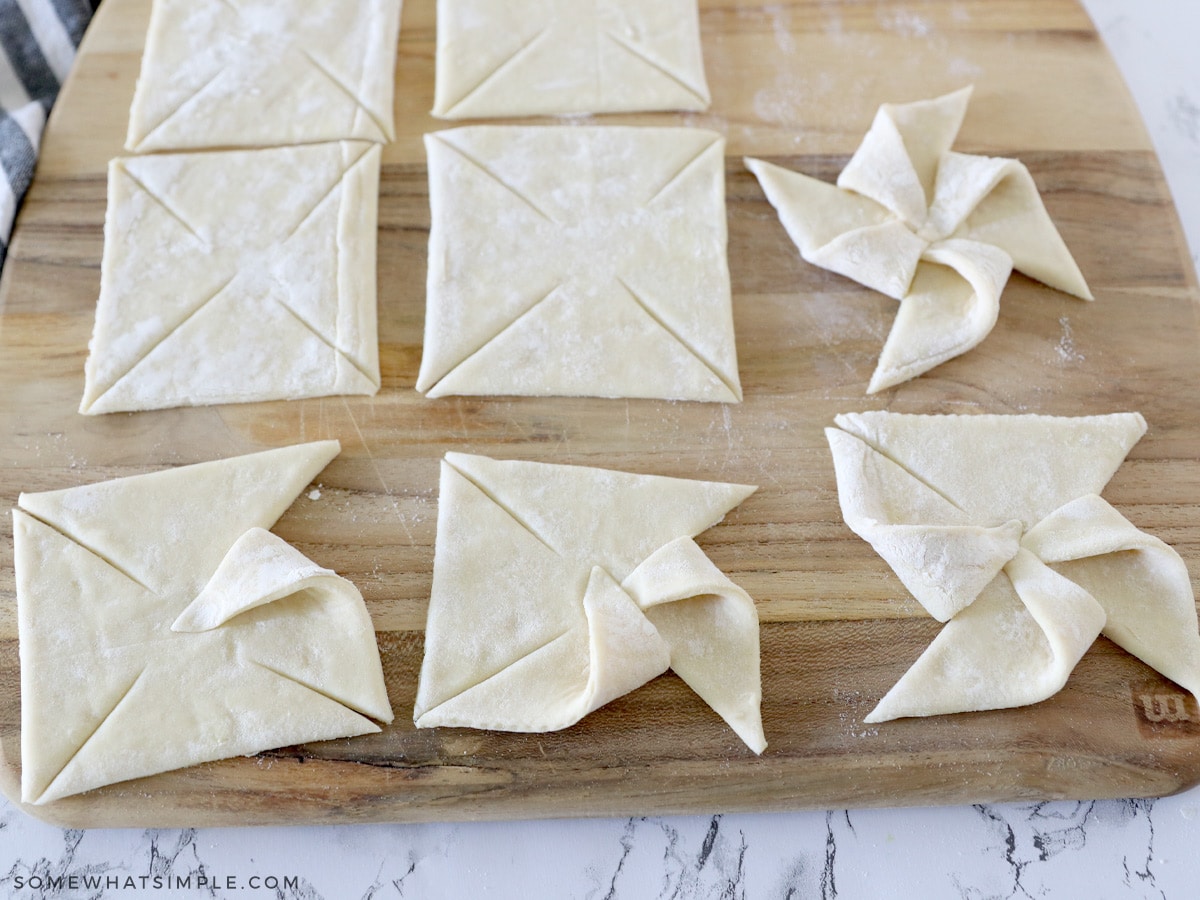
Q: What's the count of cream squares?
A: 4